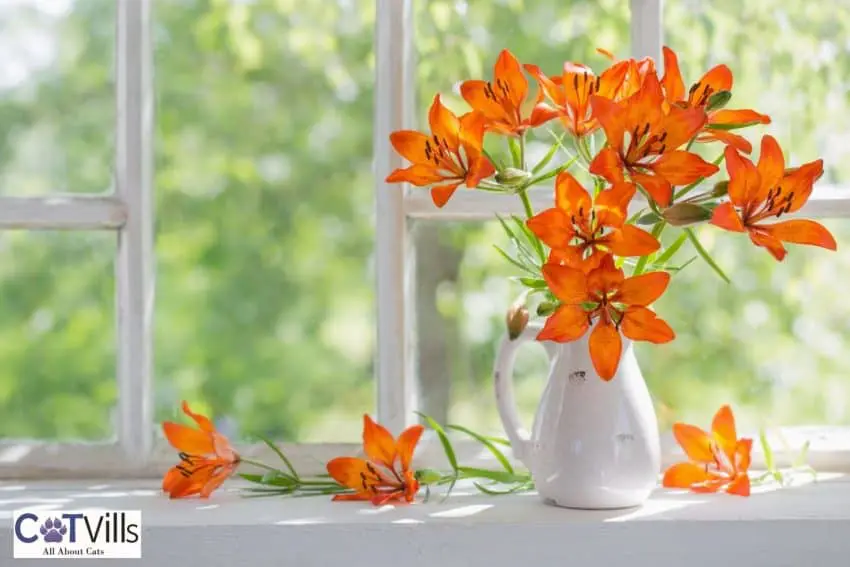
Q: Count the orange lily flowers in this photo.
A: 11